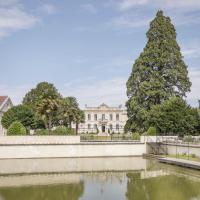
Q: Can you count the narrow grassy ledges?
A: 1